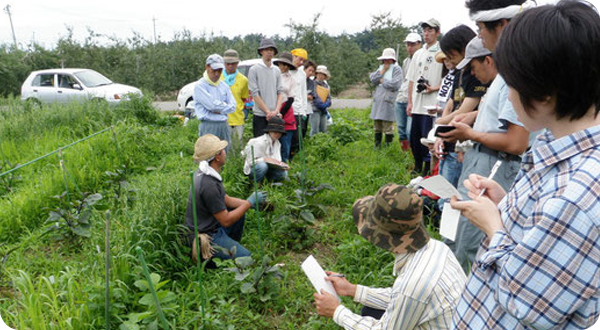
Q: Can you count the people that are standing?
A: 15